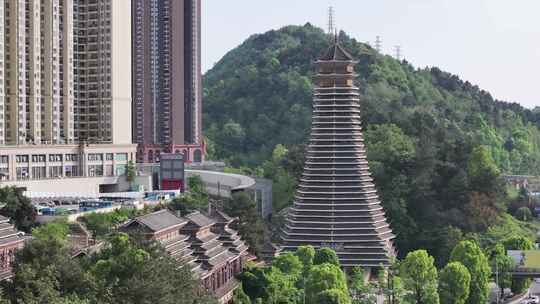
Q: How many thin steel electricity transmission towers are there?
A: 3